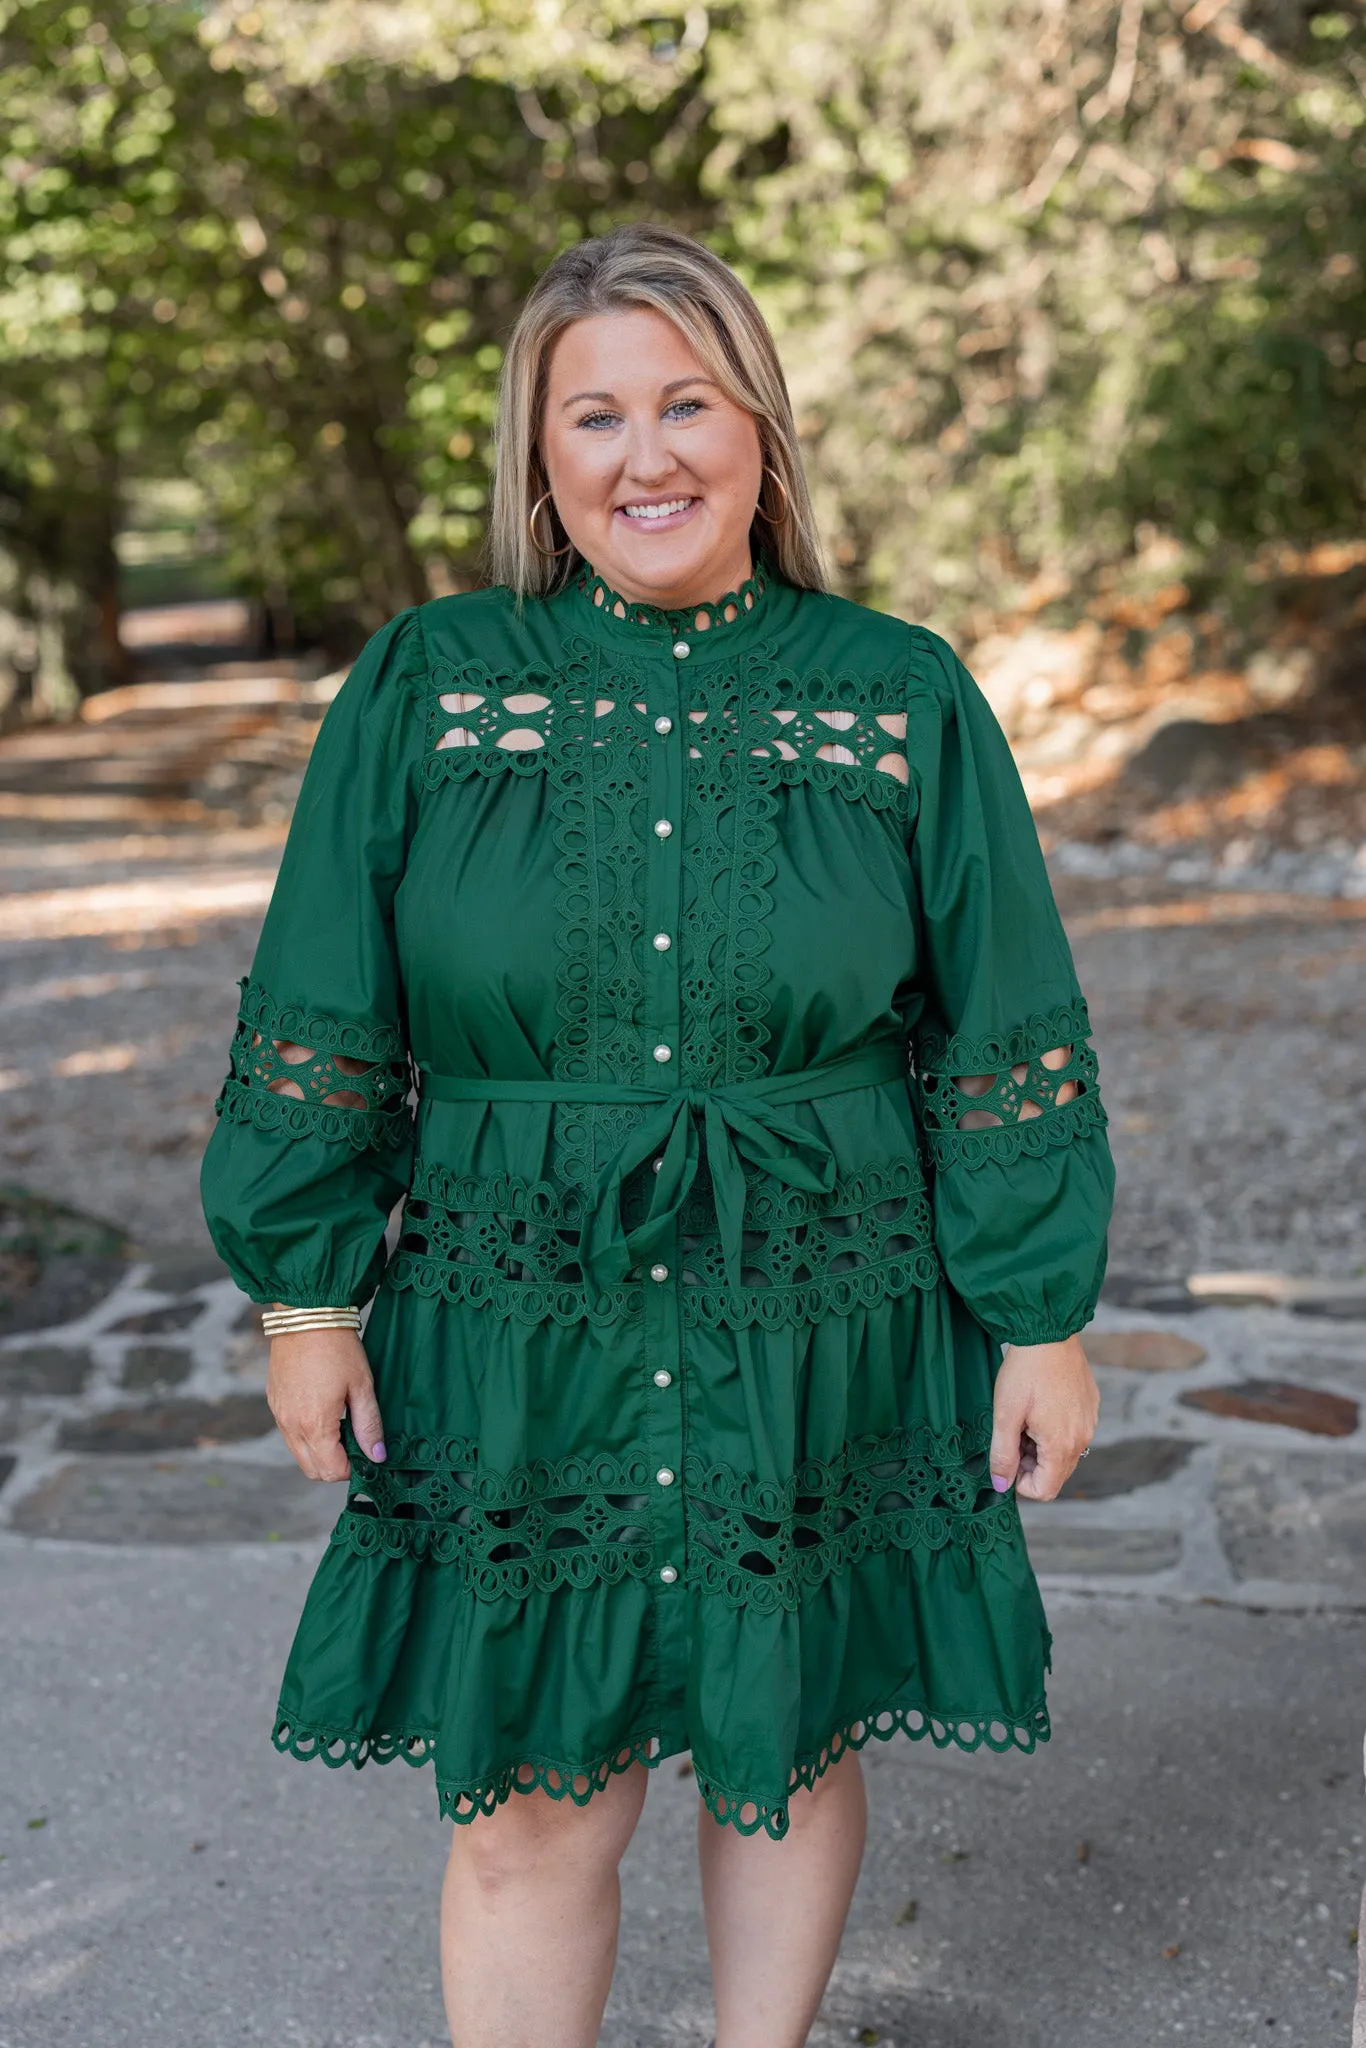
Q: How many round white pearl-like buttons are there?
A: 10